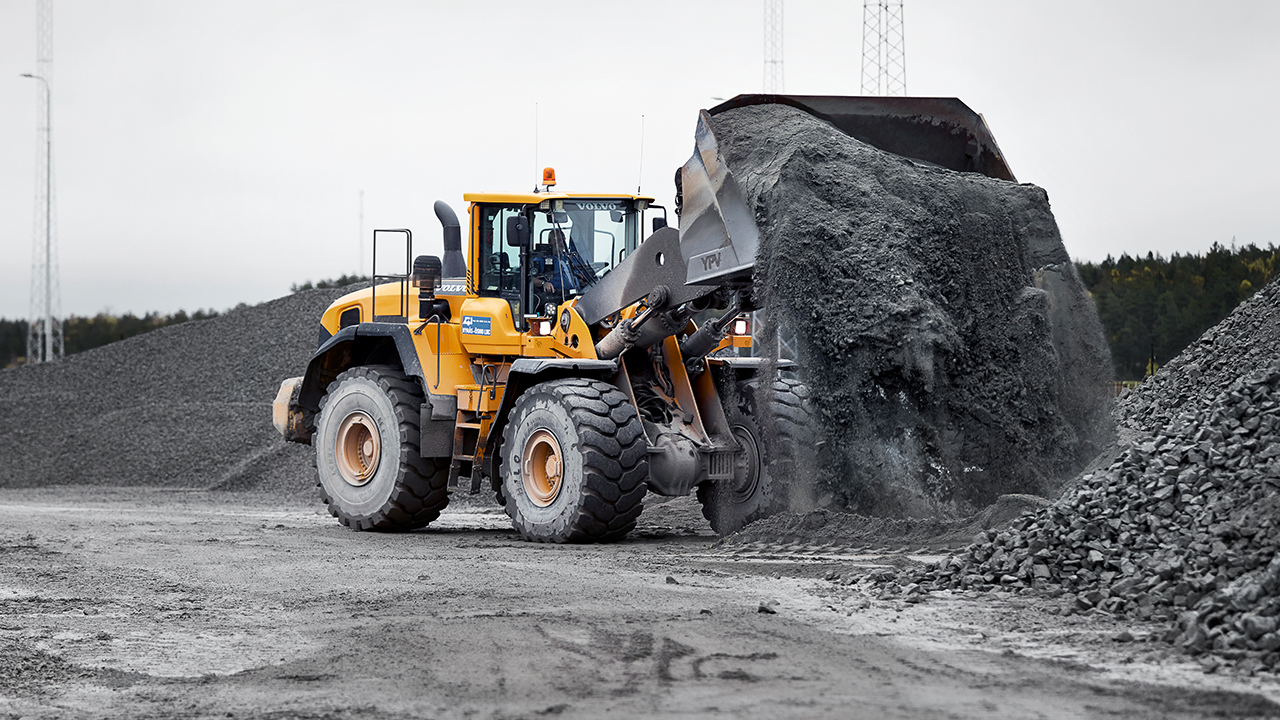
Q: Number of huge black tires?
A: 3